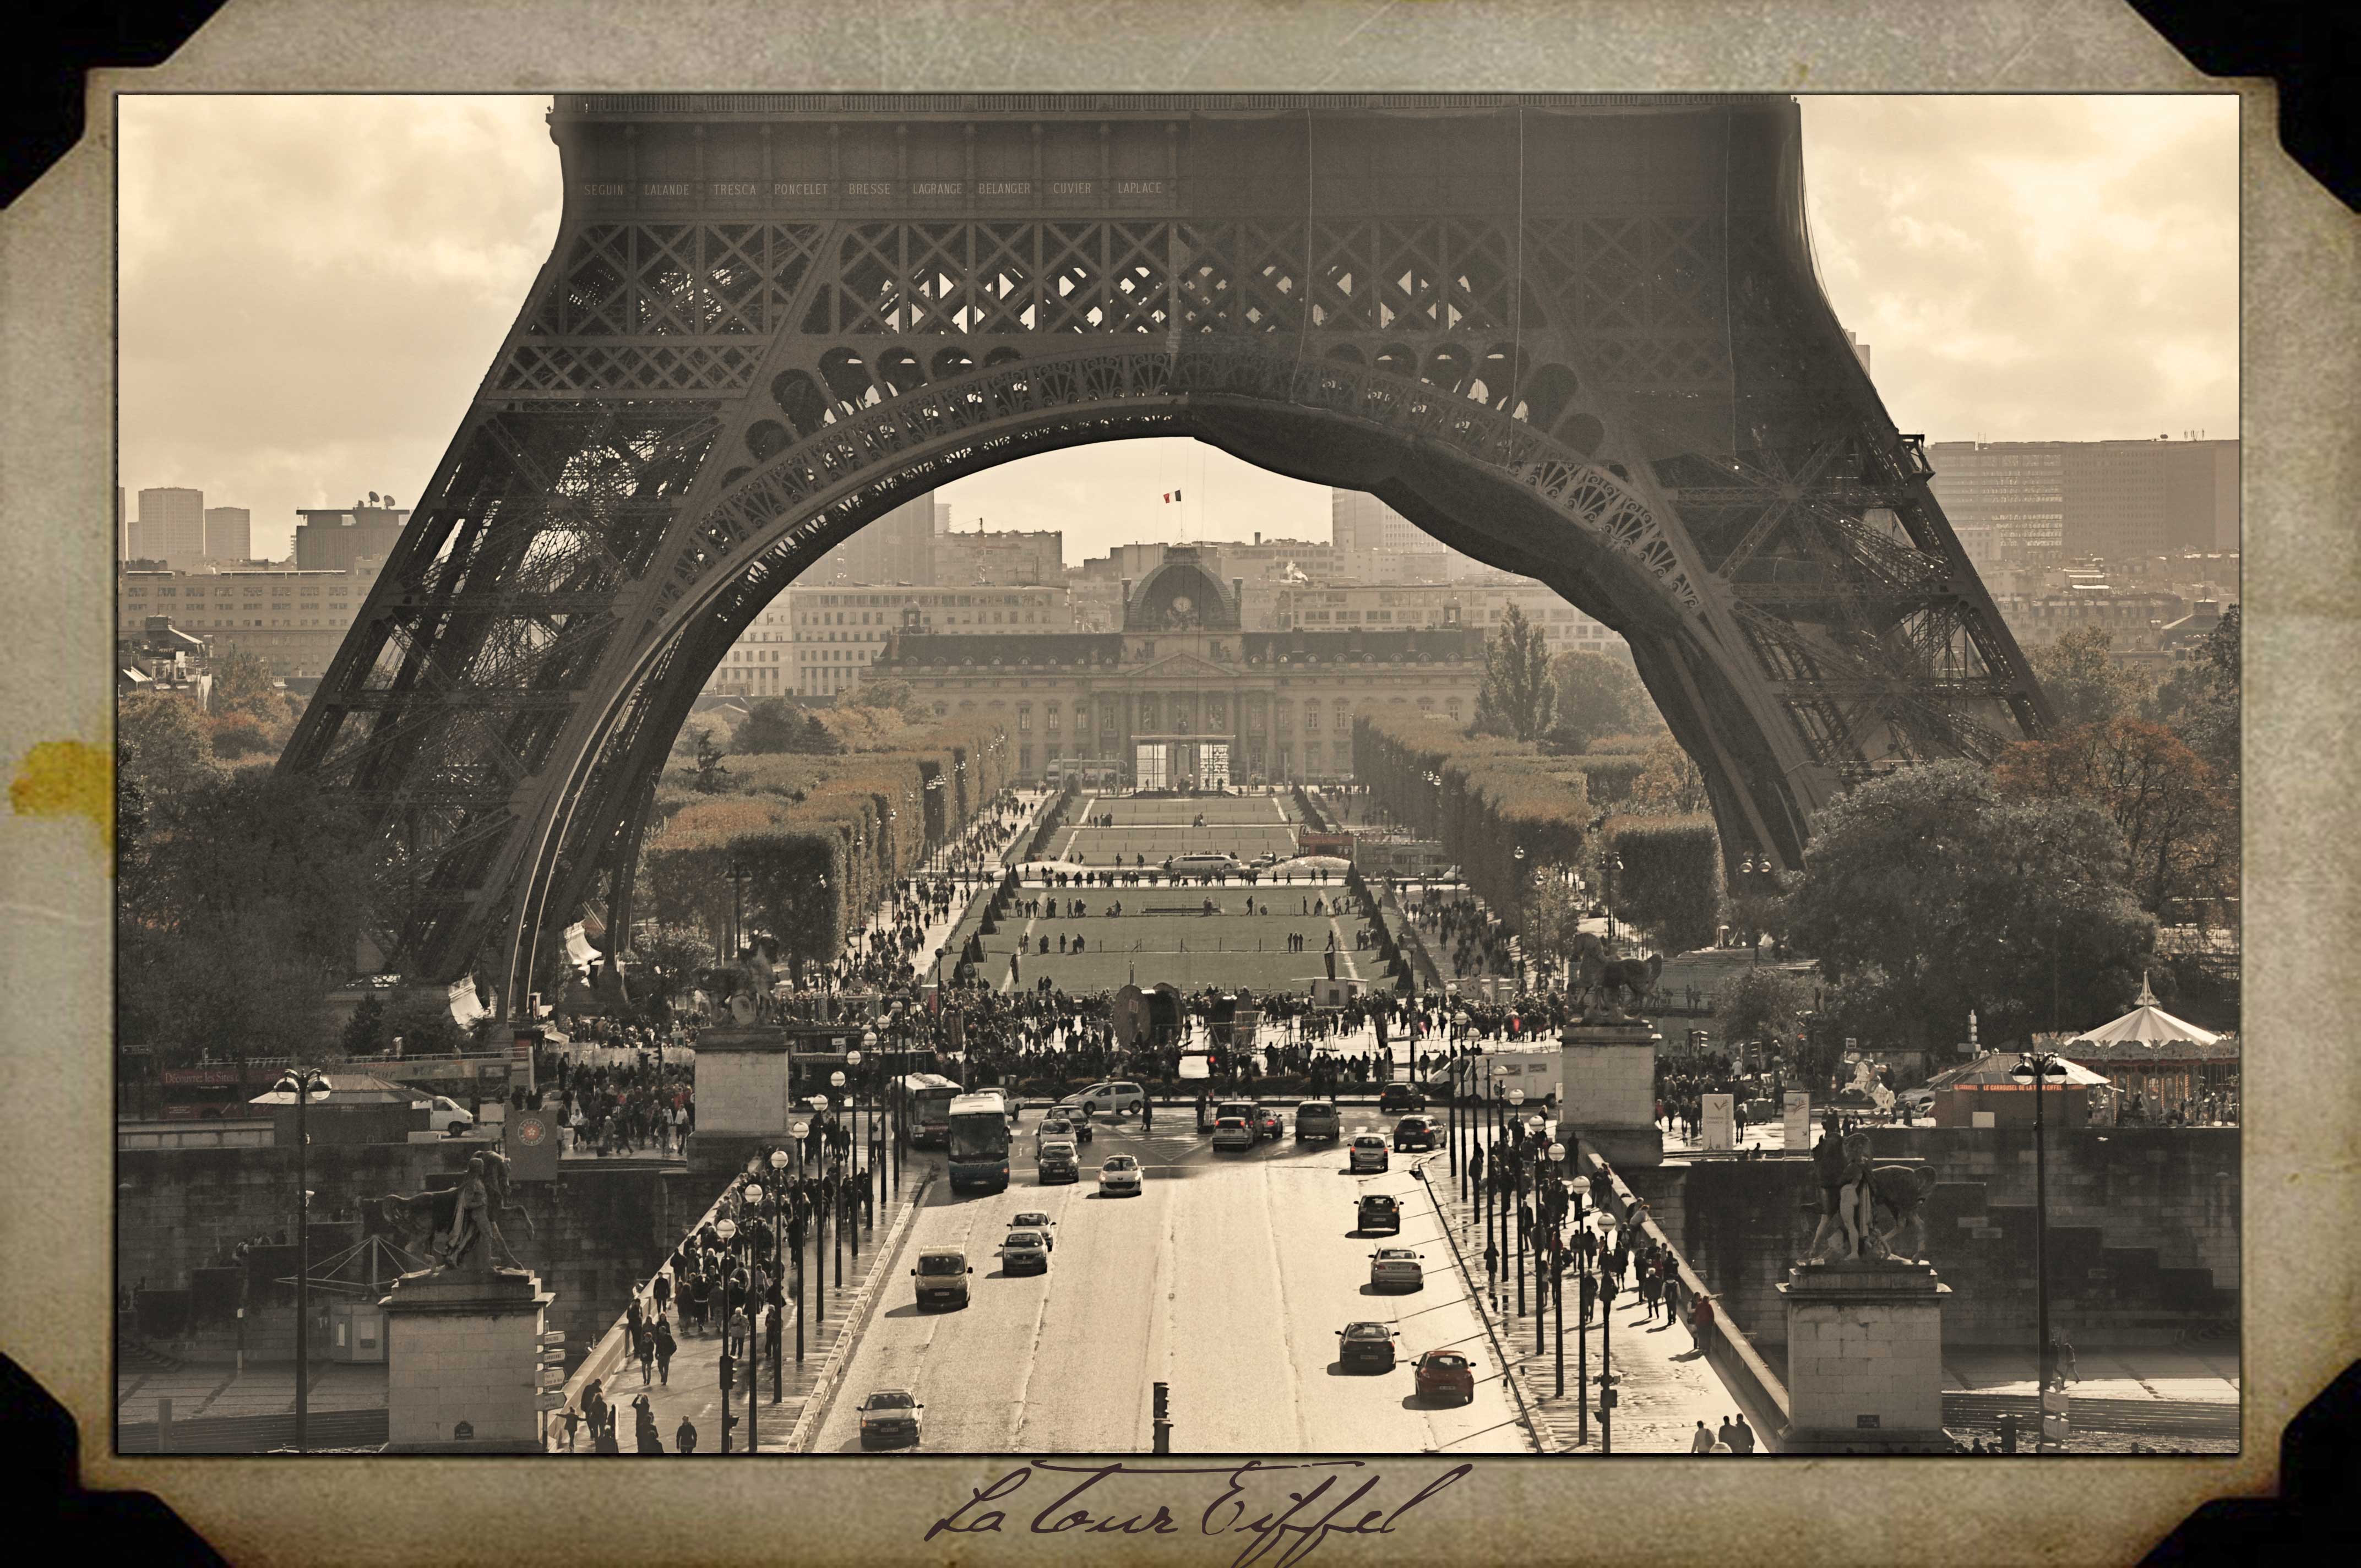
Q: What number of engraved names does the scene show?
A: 9